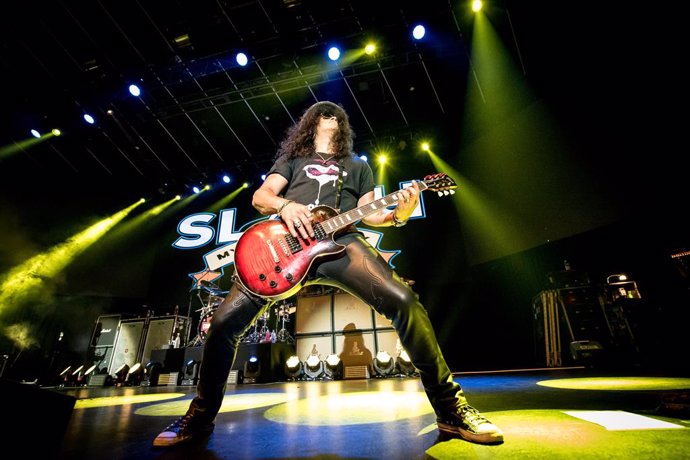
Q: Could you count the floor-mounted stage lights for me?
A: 13